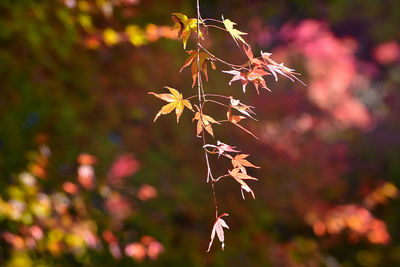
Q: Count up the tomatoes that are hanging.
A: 0